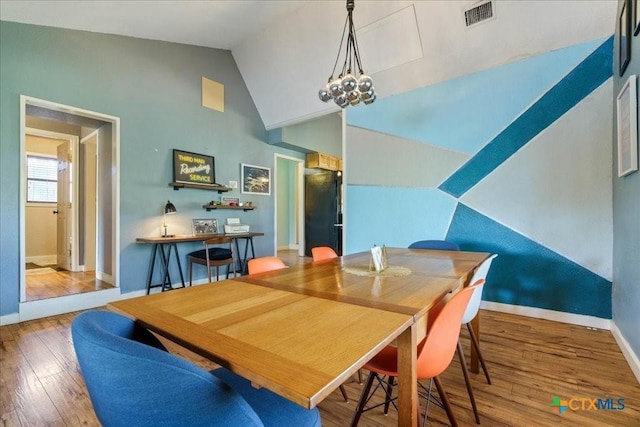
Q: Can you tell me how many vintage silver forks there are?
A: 0